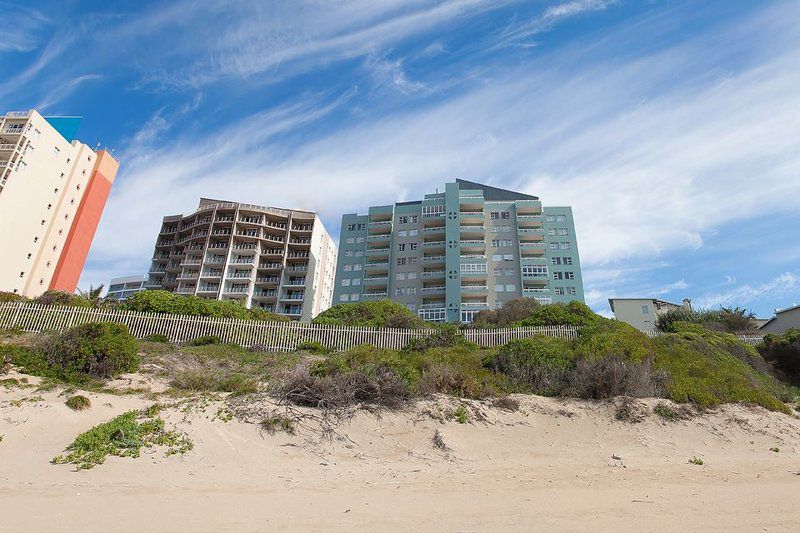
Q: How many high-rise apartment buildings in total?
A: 3